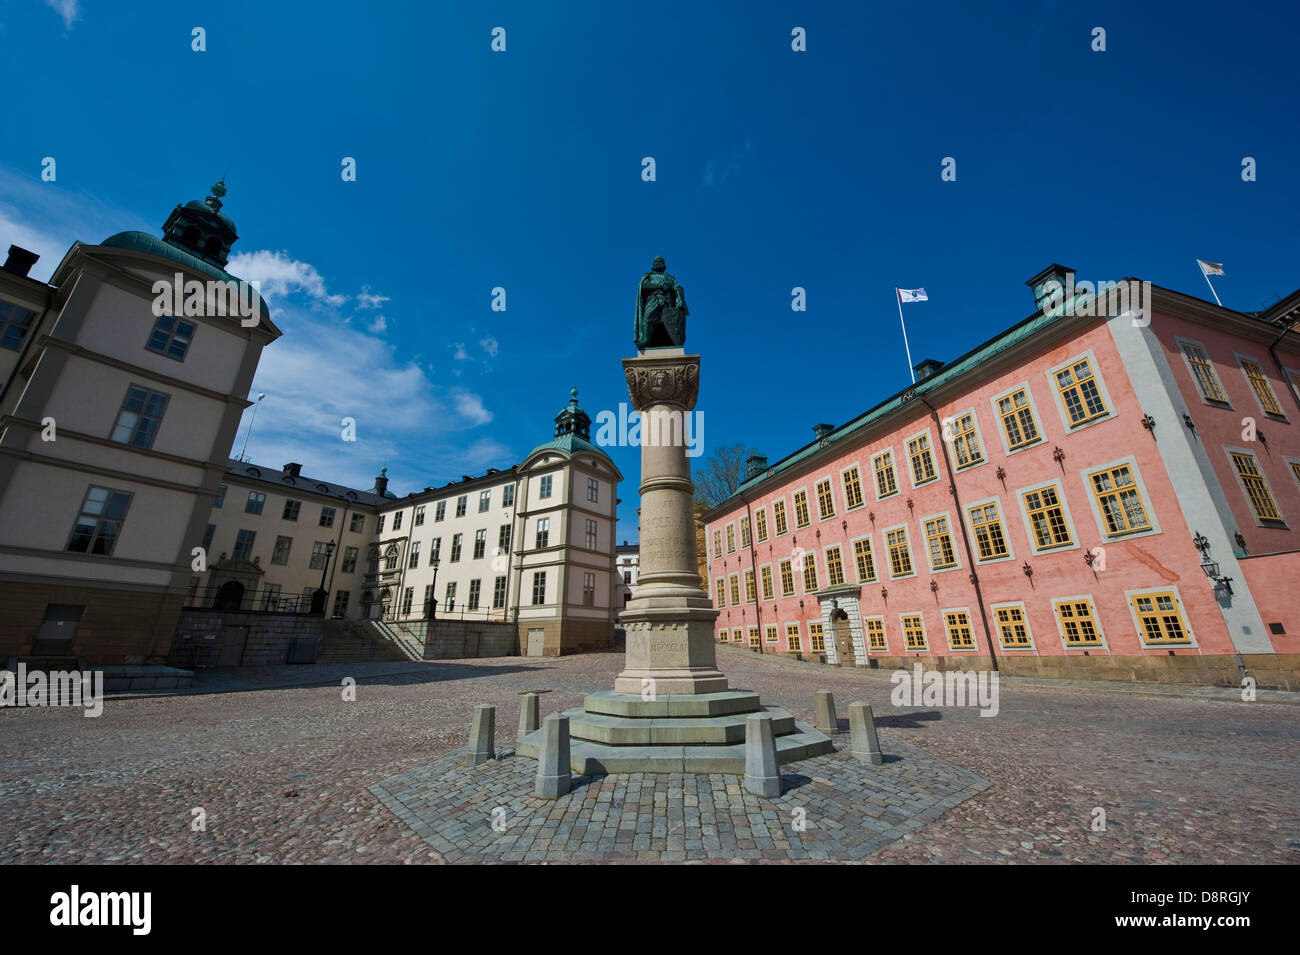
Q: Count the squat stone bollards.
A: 6